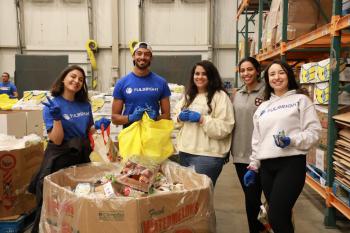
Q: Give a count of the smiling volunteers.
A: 5